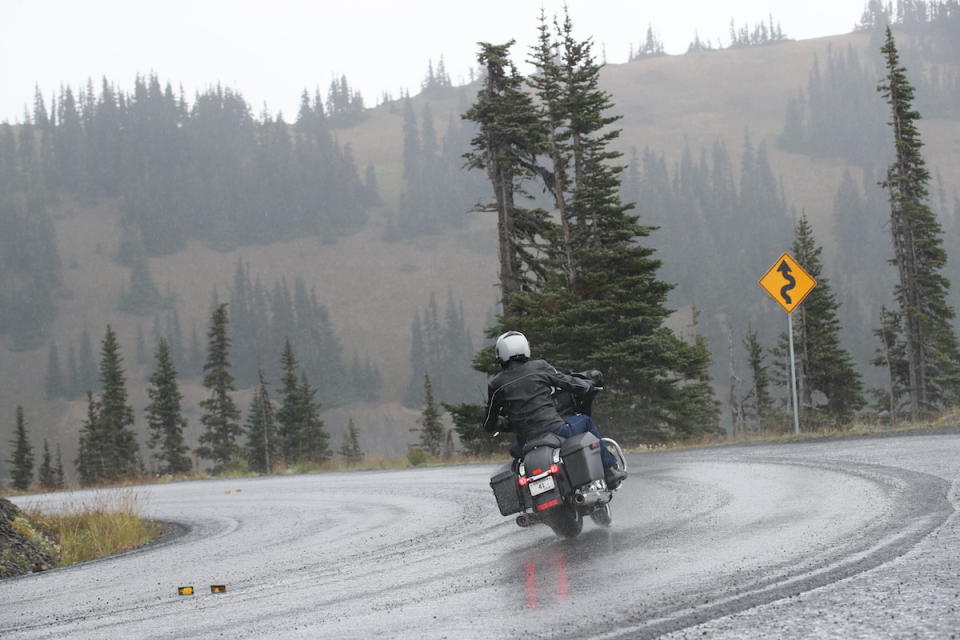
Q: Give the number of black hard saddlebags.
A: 2